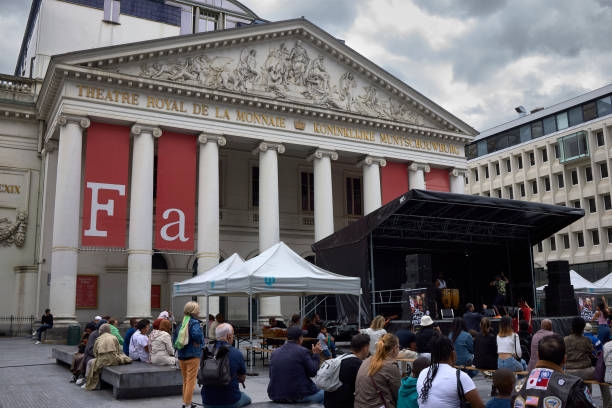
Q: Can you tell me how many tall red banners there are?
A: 4